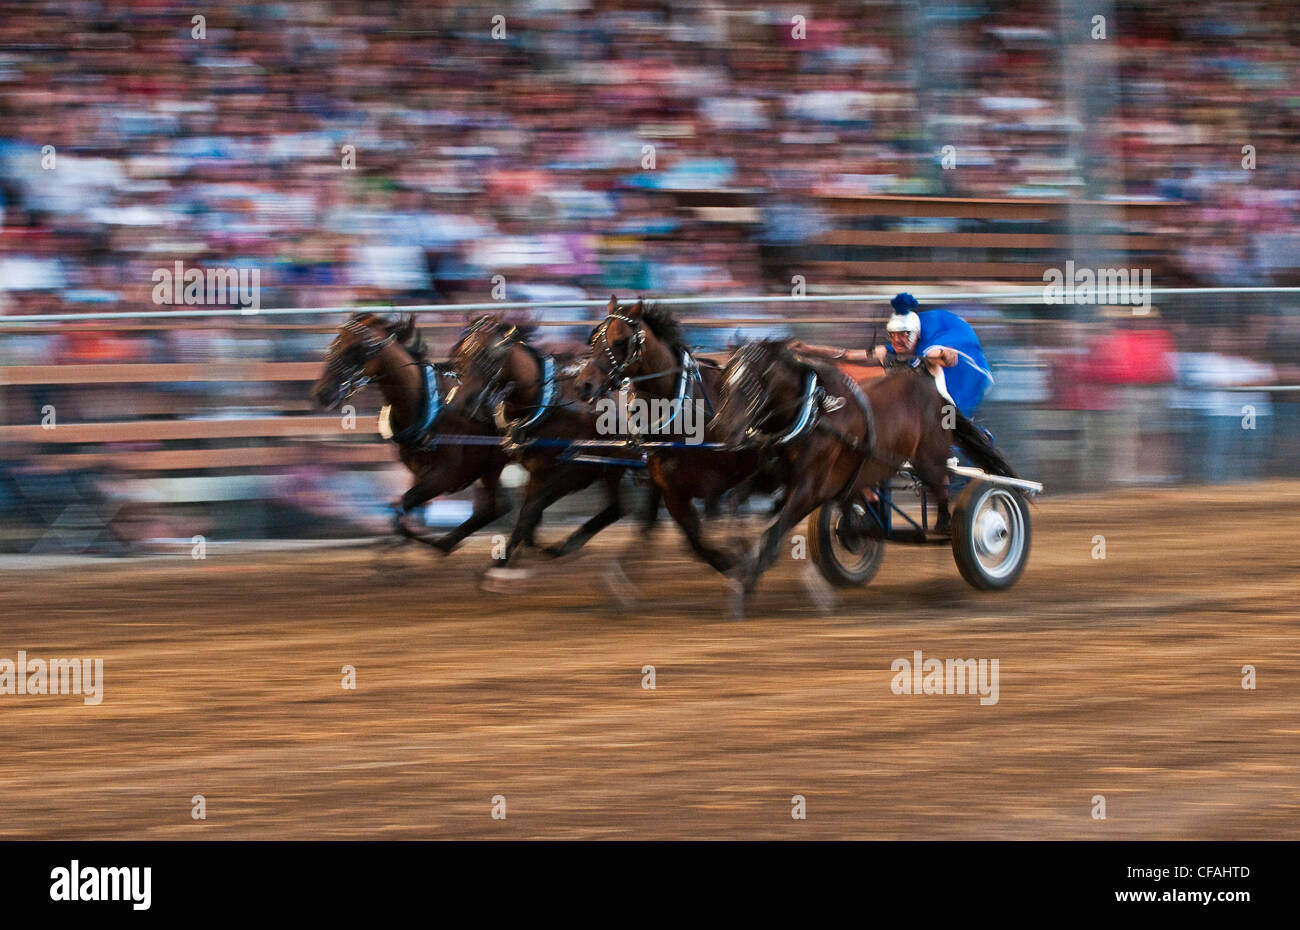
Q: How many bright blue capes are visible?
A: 1